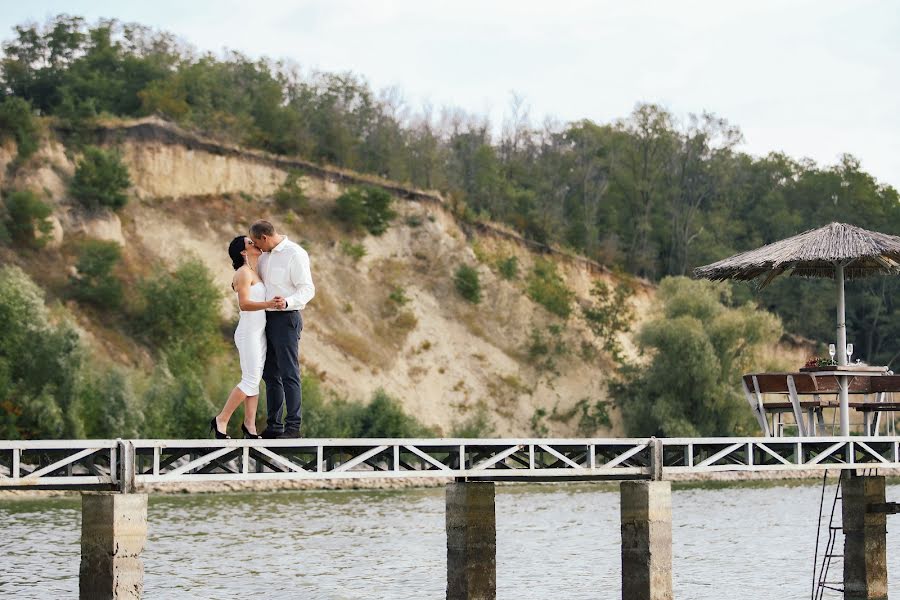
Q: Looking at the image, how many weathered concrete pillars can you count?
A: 4